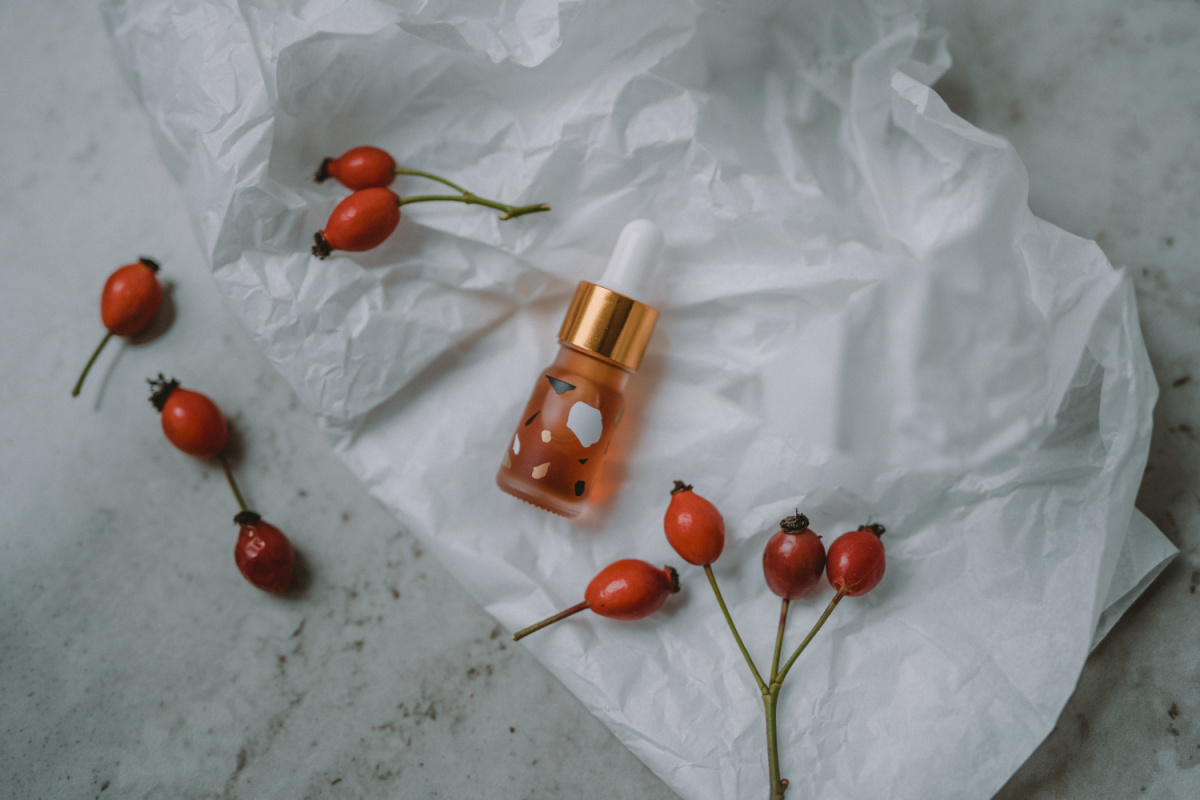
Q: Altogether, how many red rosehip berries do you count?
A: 9